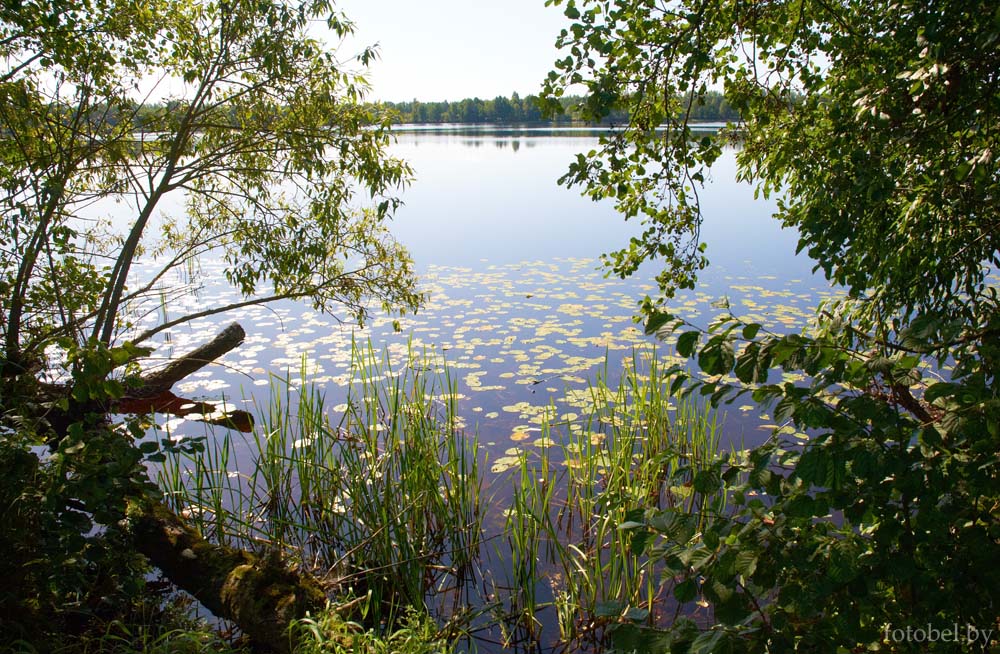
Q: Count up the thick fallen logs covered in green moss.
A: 1